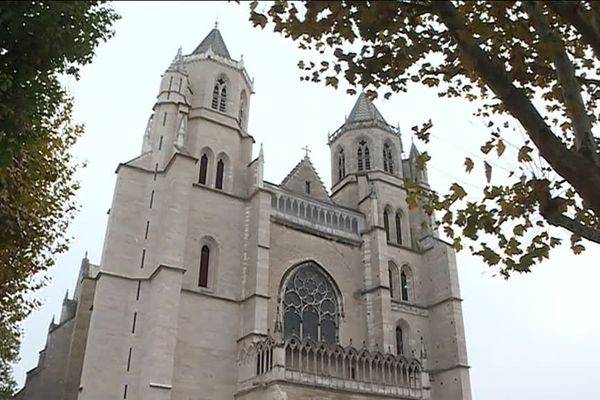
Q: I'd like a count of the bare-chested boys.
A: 0